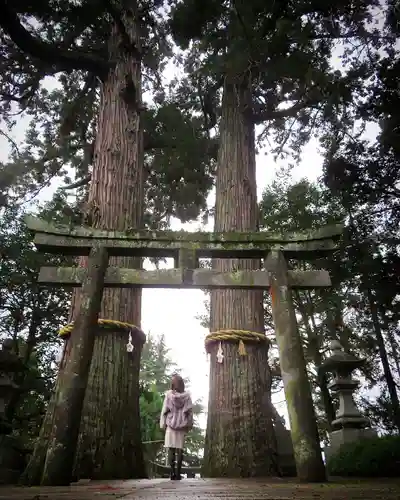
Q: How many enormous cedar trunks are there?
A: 2